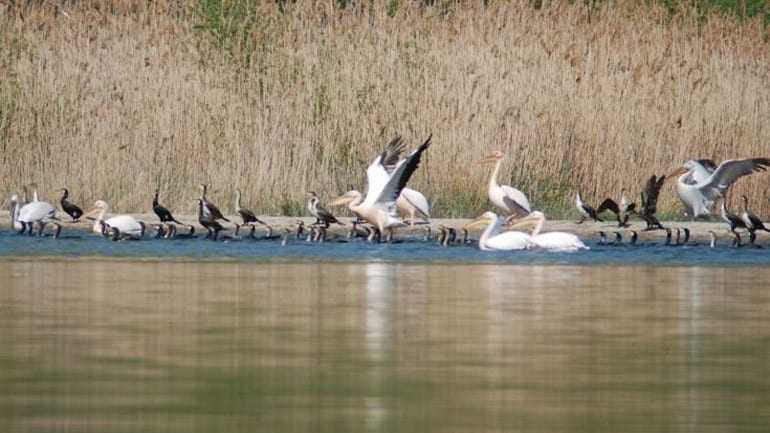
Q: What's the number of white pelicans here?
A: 8